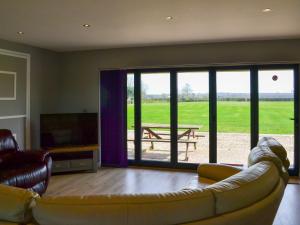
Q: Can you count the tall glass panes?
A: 5